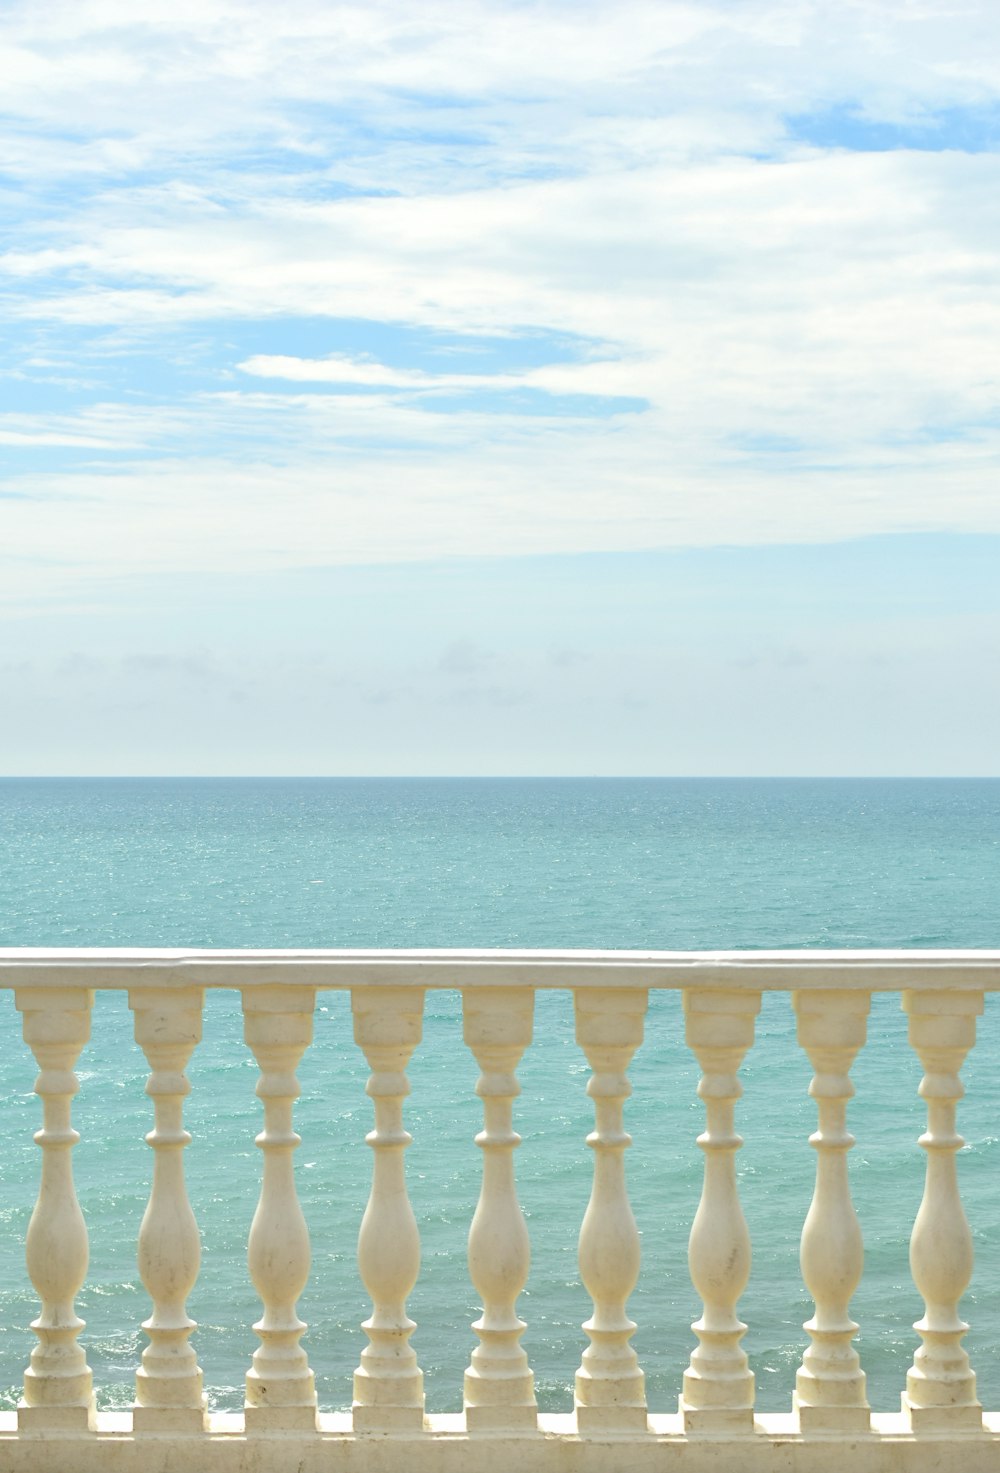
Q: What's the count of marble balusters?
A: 9